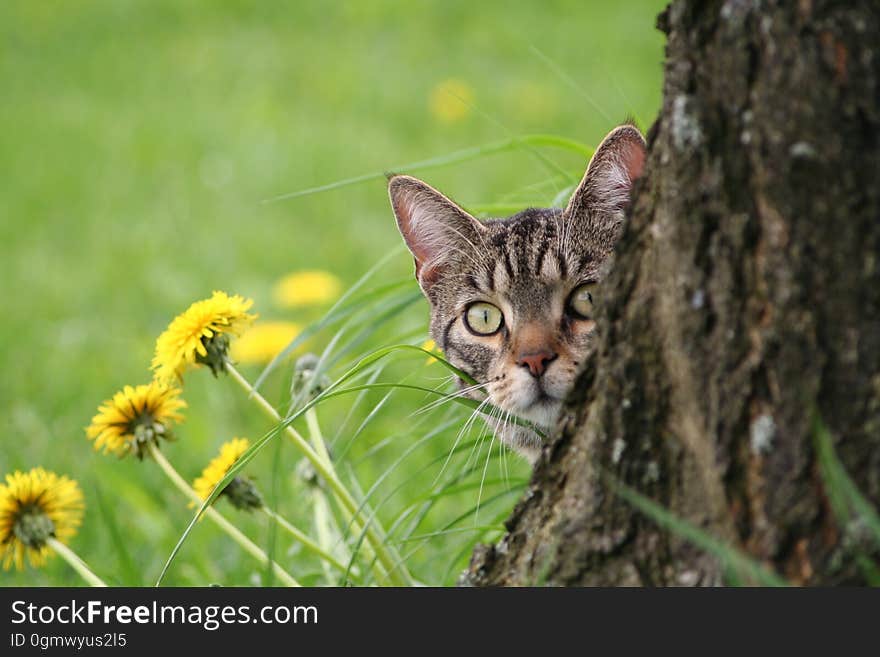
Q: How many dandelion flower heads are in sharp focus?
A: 4